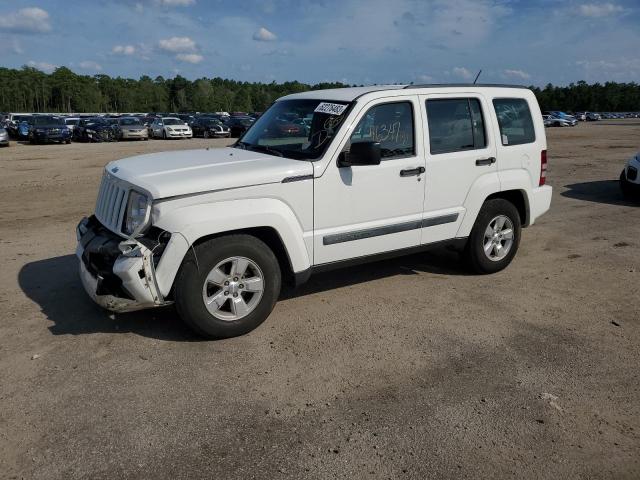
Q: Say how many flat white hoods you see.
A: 1